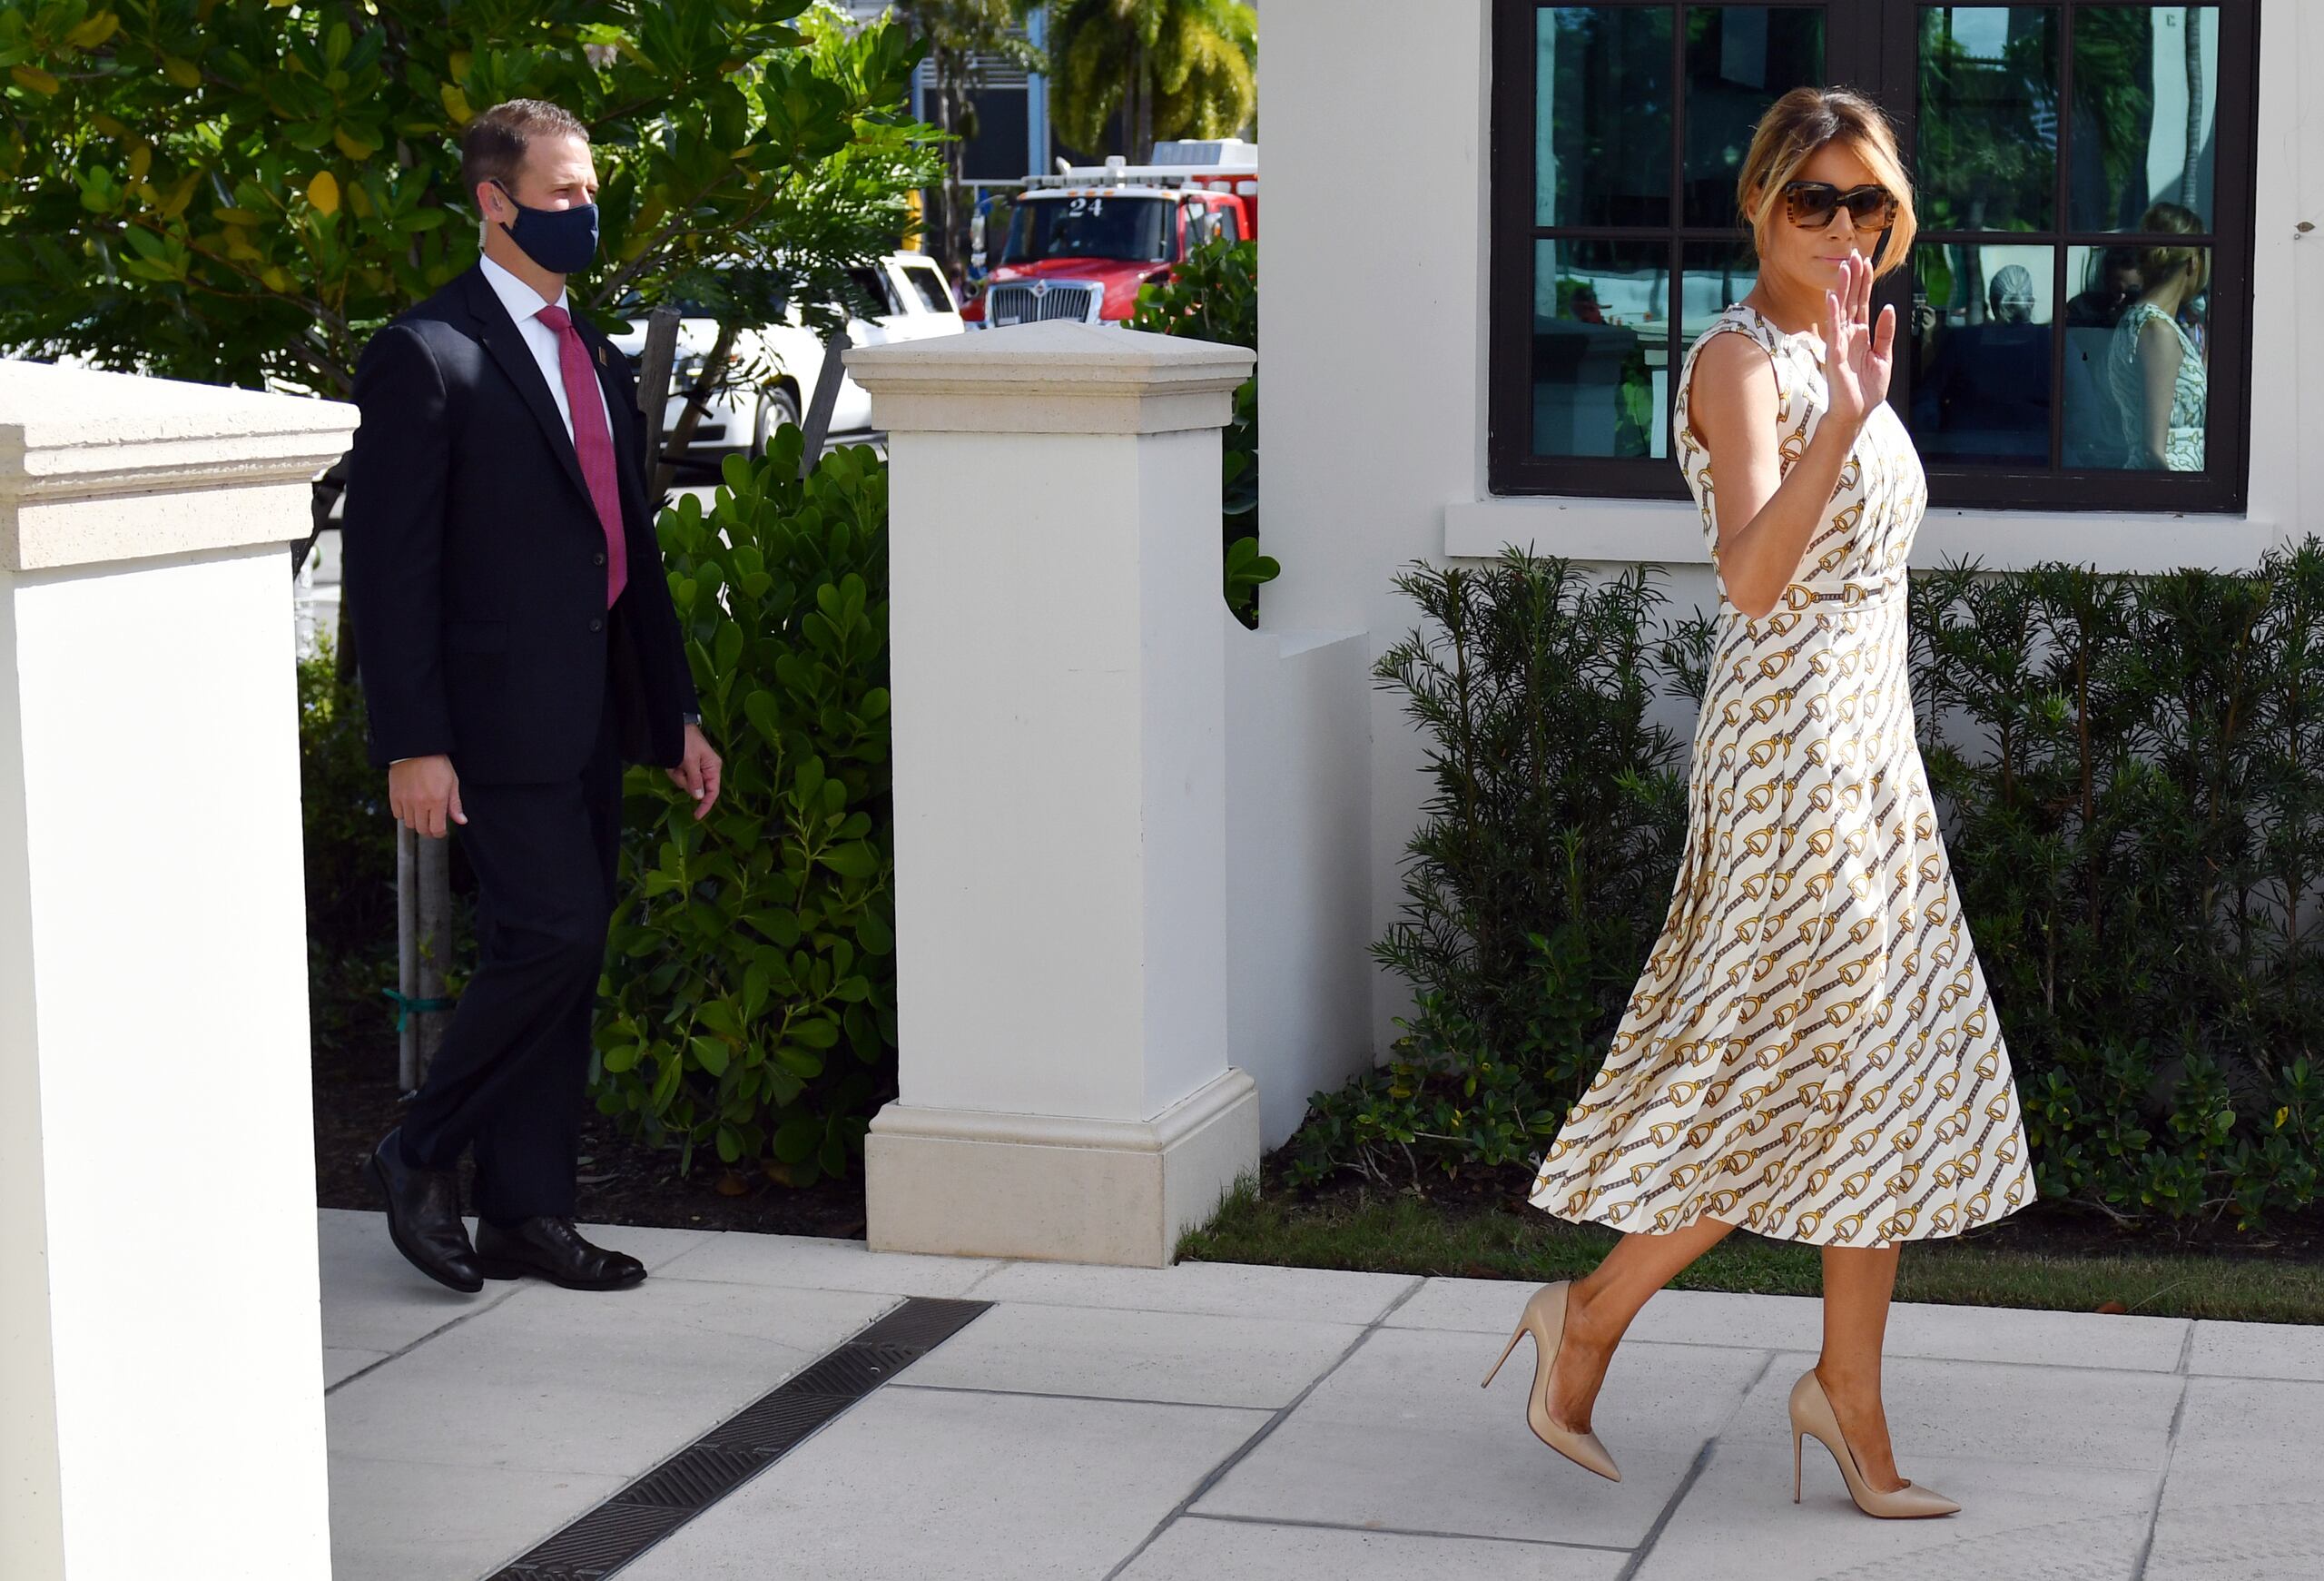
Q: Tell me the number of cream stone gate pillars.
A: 2